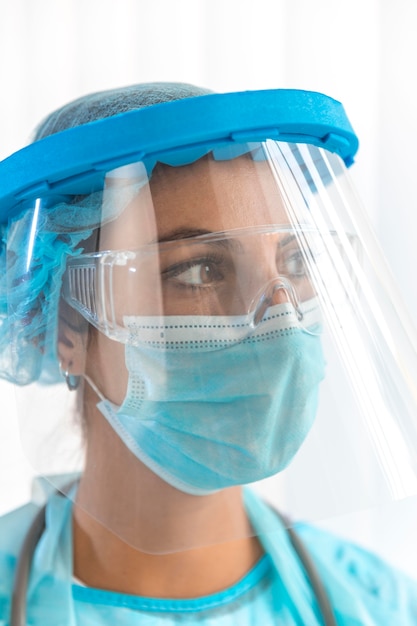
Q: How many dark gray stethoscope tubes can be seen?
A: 2